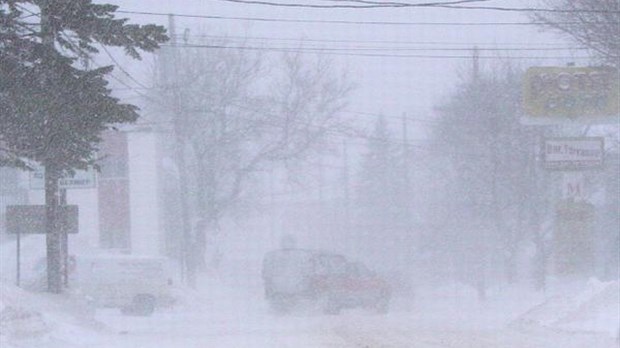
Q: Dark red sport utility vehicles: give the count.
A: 1